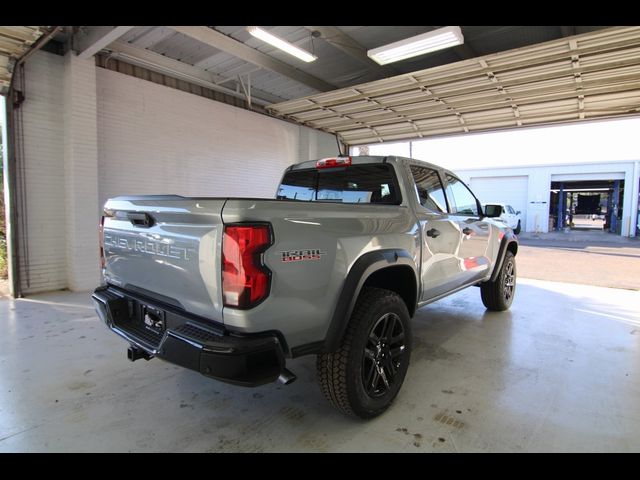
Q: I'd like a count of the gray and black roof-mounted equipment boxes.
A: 0